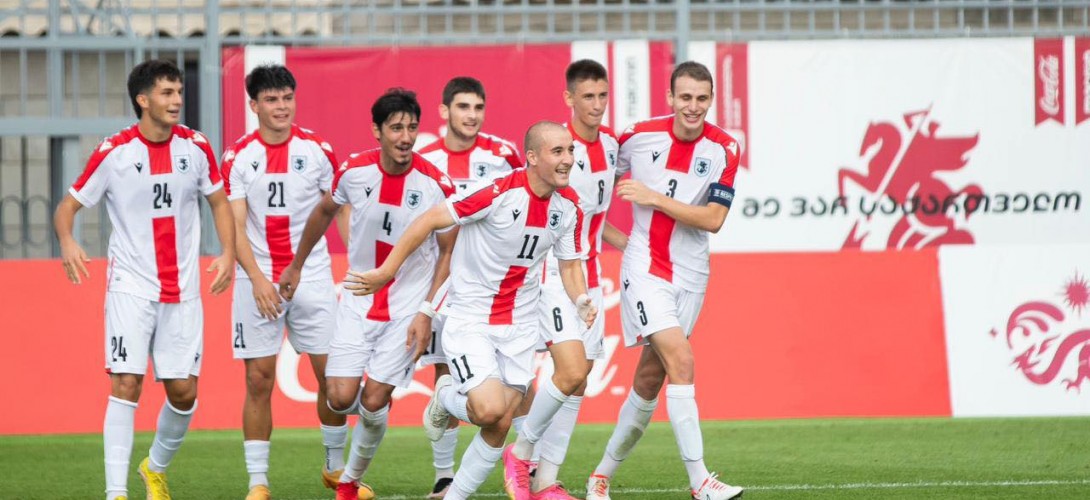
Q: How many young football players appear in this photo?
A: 7